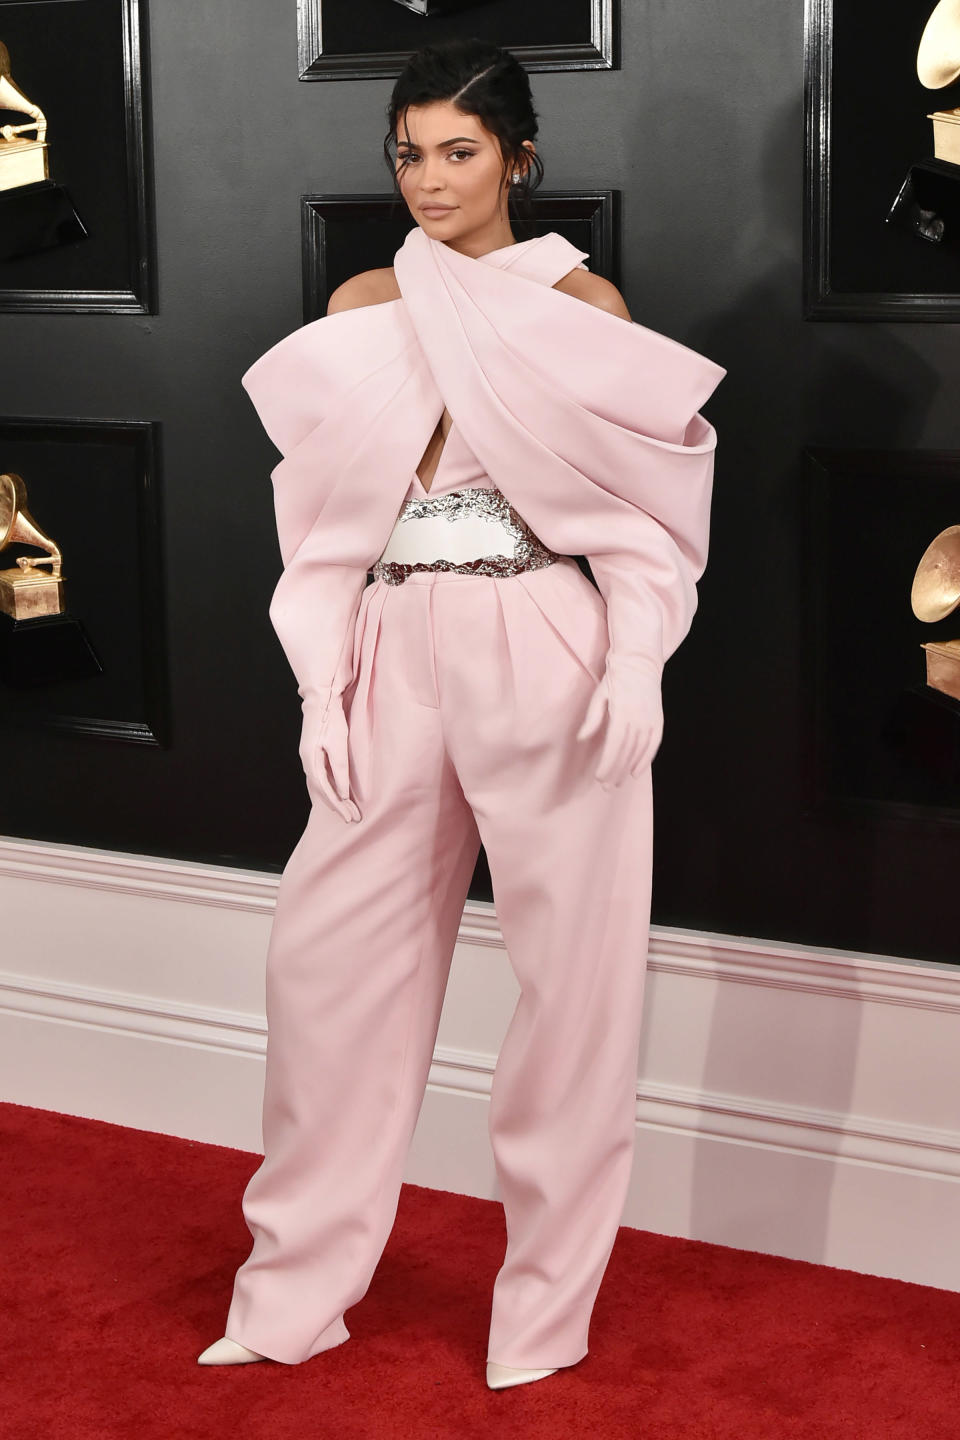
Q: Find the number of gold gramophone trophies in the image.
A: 4